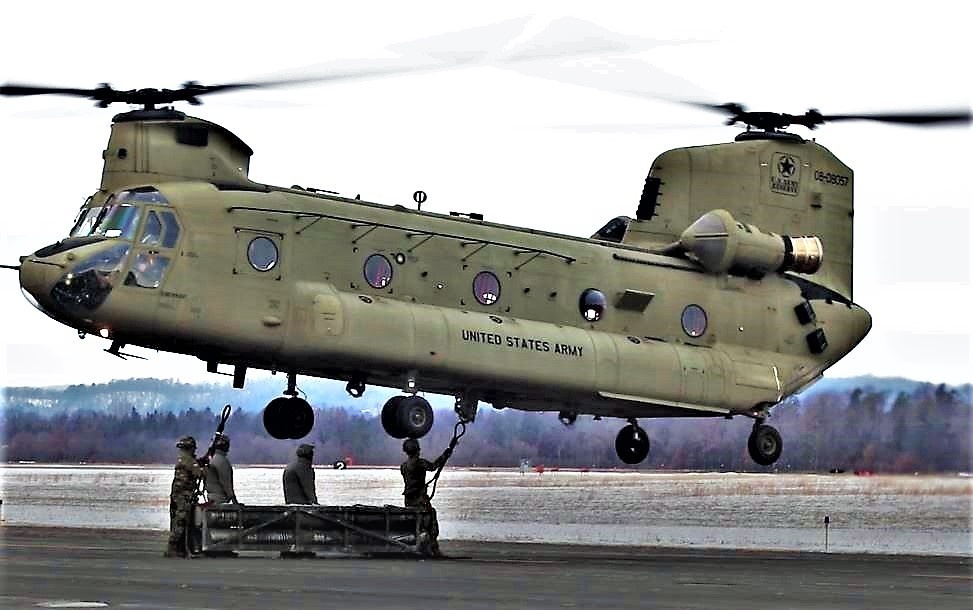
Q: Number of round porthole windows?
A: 5